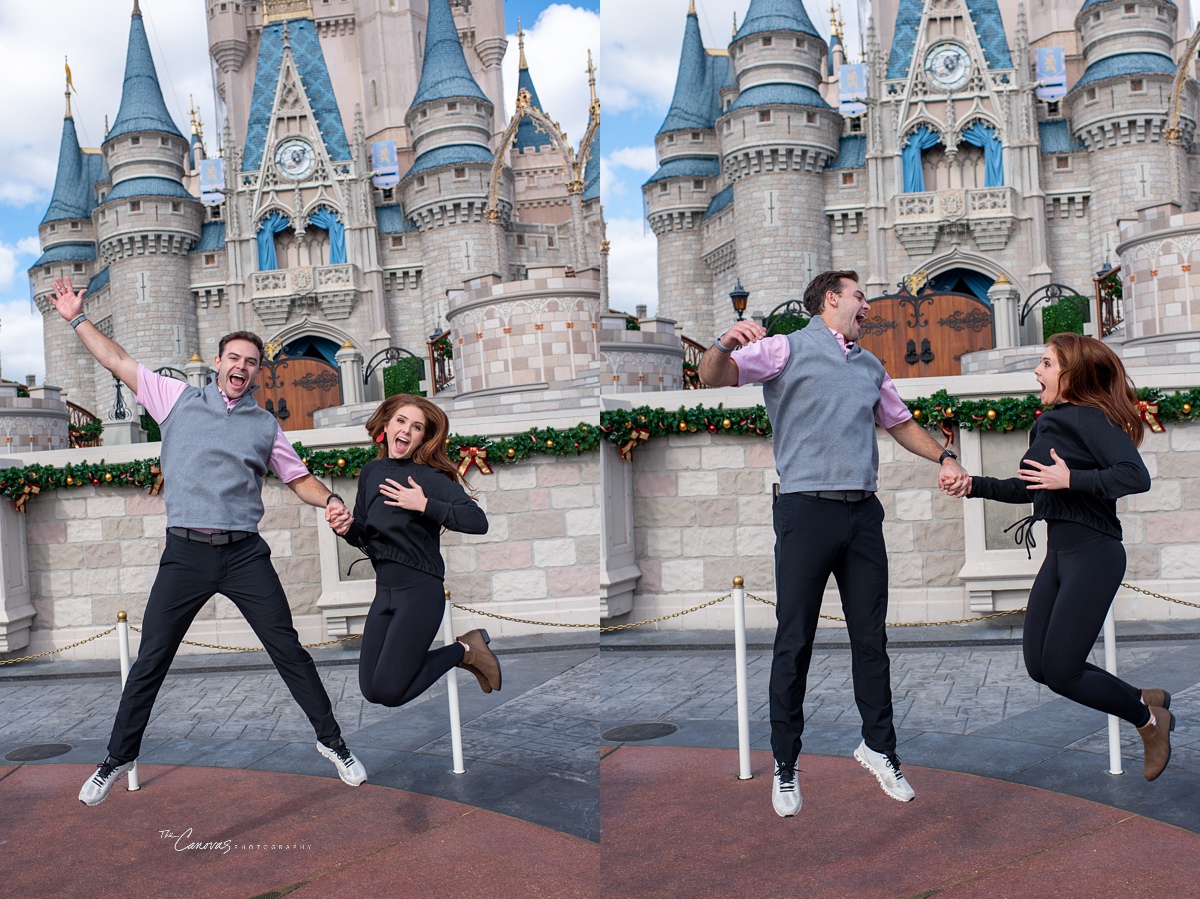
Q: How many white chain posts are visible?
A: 4